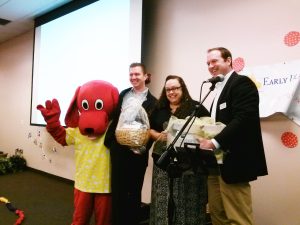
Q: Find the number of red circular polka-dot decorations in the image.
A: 3